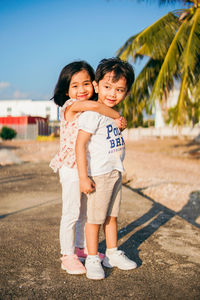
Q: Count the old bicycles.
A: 0